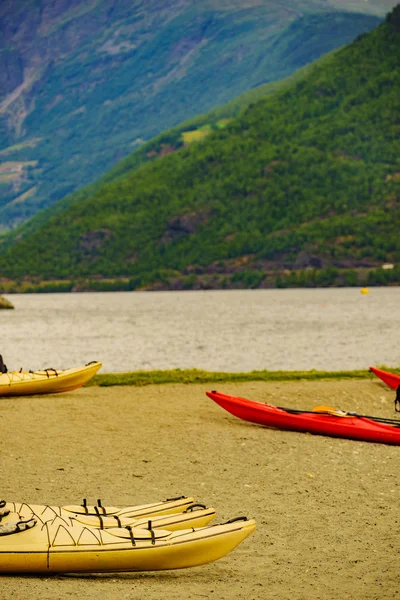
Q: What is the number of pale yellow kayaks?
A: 4